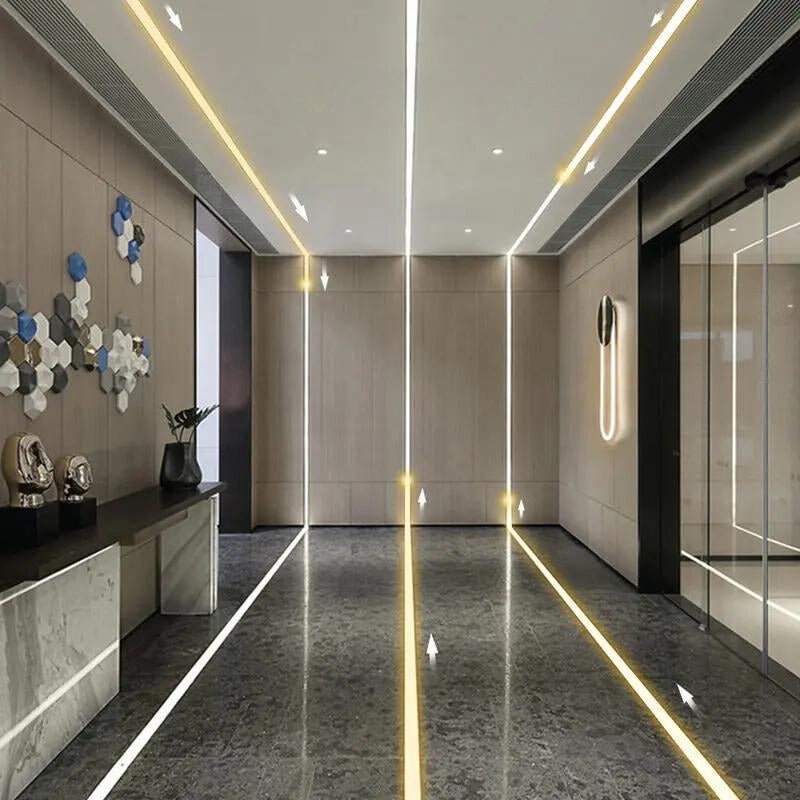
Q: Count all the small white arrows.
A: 9